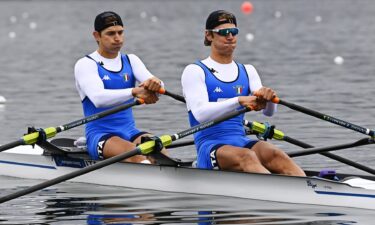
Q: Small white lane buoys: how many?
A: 11